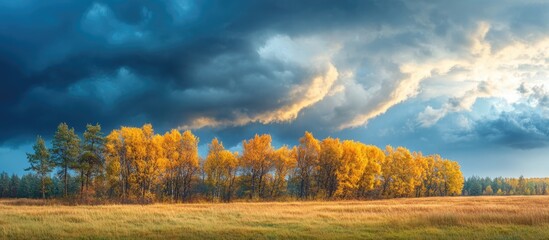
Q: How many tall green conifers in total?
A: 3